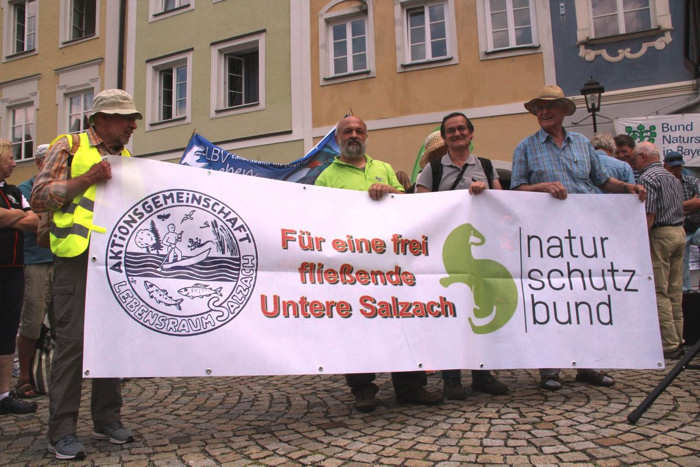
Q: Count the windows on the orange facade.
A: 3